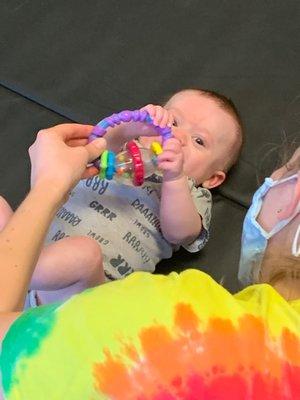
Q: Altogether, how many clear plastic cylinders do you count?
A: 1